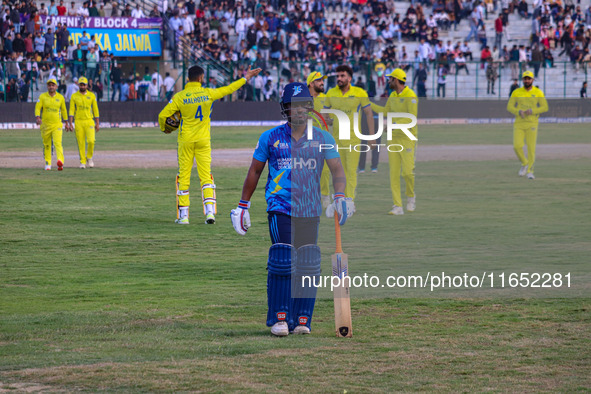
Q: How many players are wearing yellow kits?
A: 7